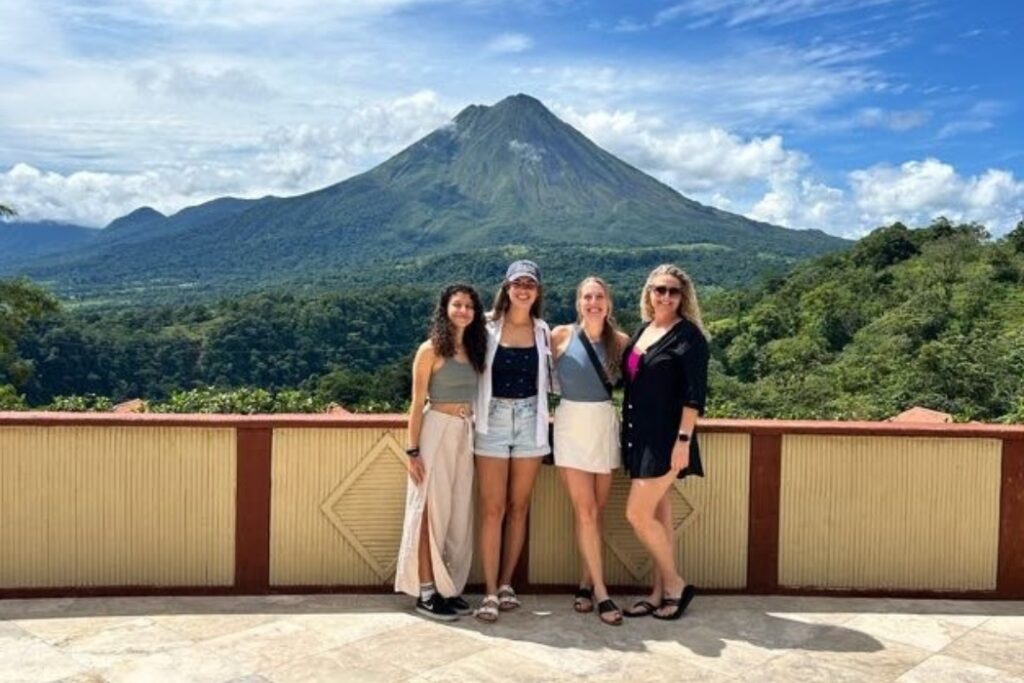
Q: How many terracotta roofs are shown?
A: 3